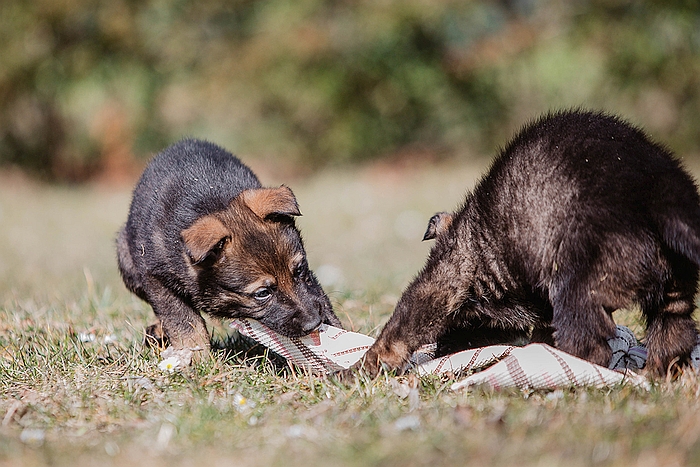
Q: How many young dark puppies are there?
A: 2